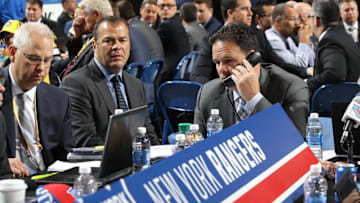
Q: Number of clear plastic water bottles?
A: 8